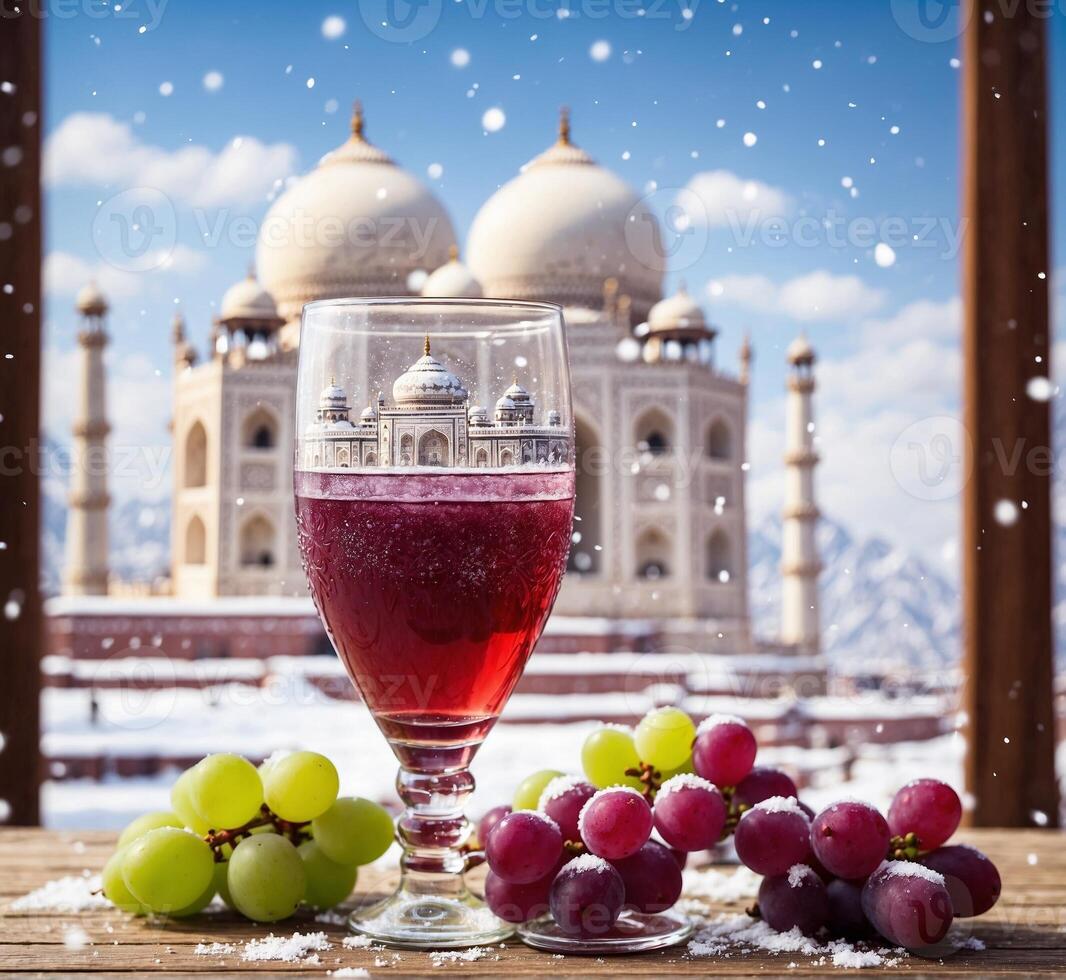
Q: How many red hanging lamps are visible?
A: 0